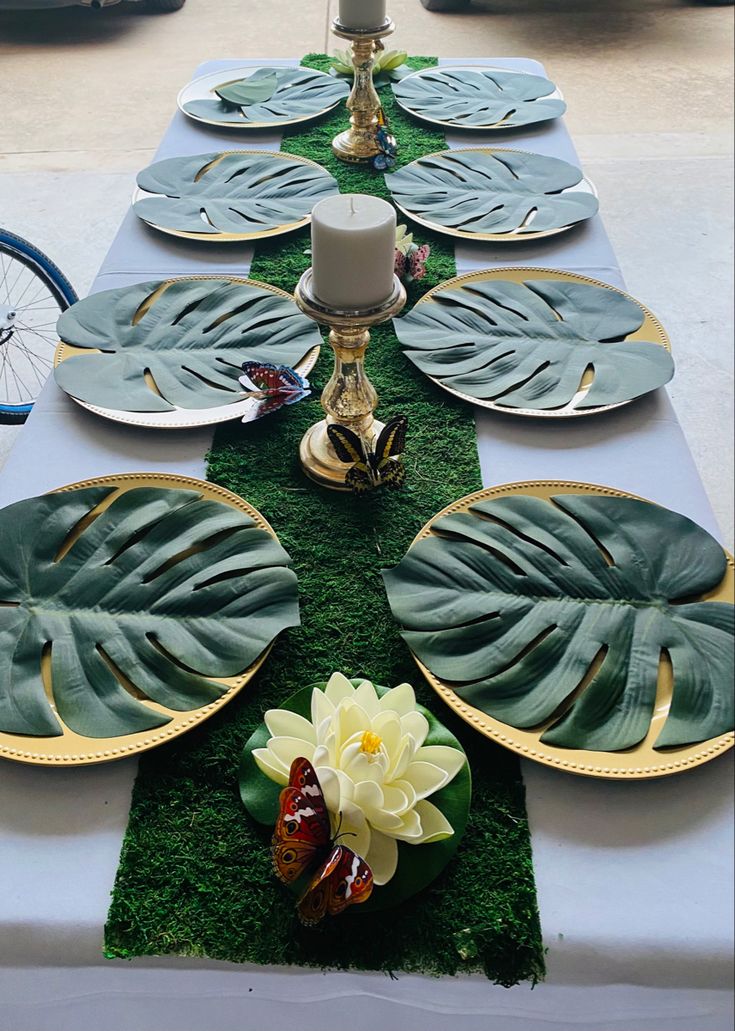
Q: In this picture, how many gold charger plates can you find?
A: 8